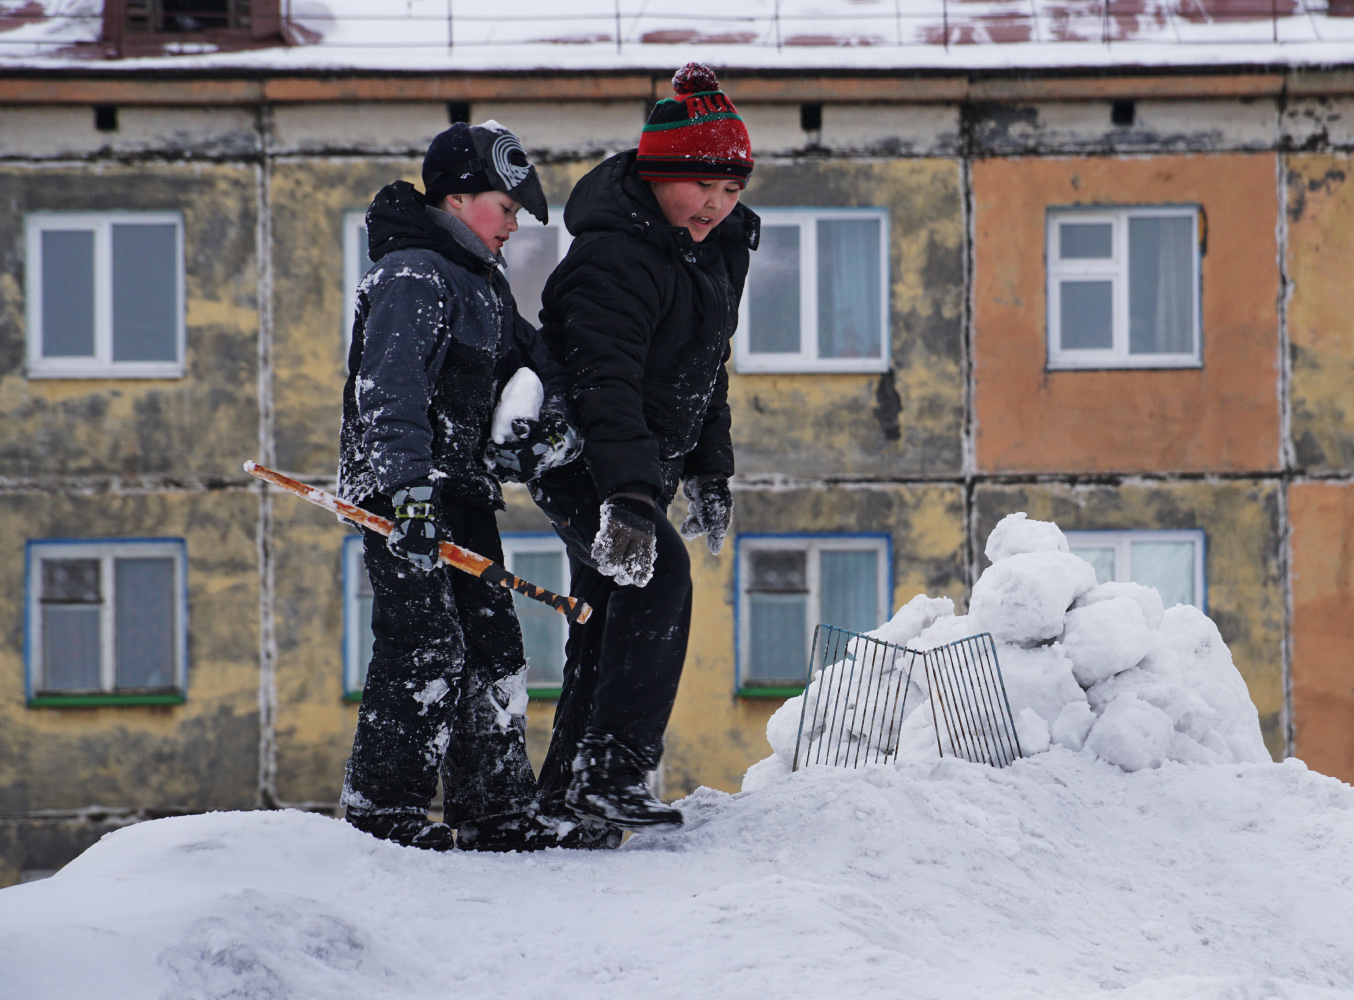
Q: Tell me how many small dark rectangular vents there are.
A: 4